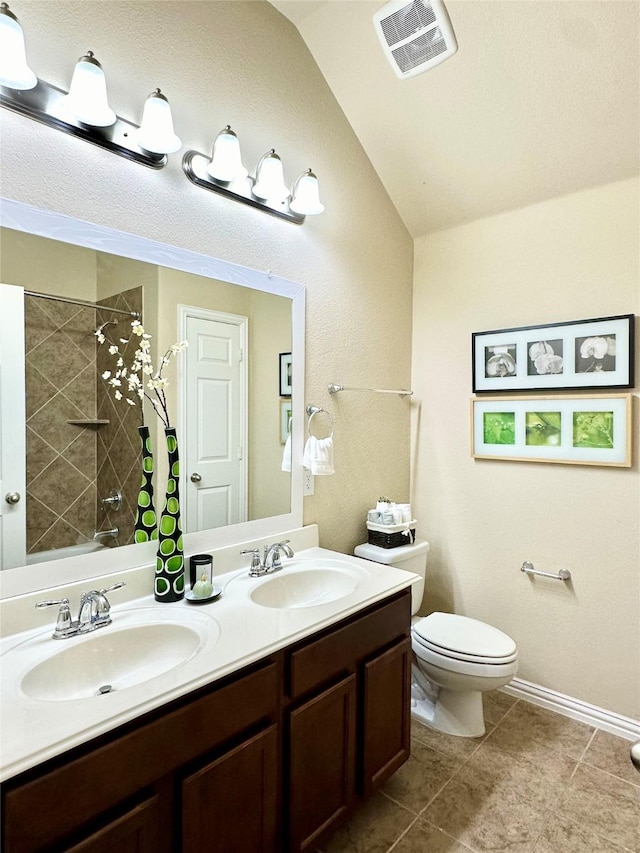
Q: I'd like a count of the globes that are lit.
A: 6